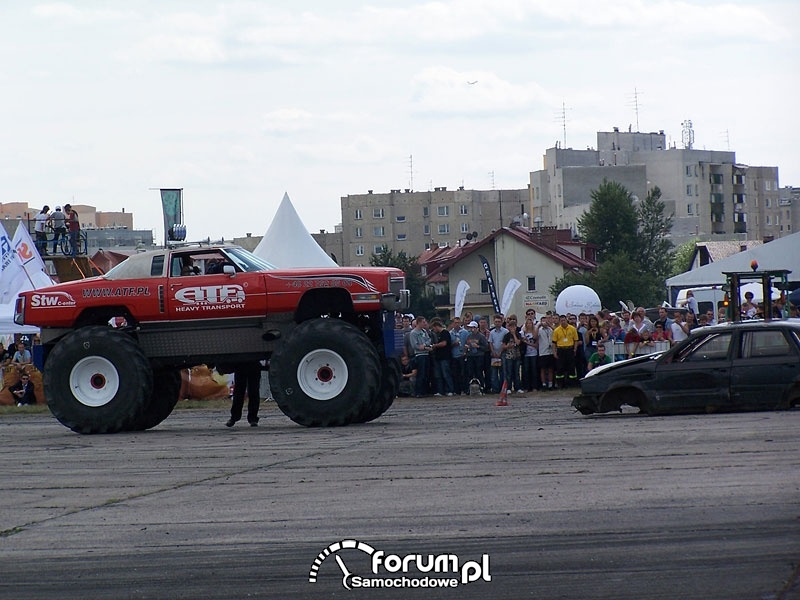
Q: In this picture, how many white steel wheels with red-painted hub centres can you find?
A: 2